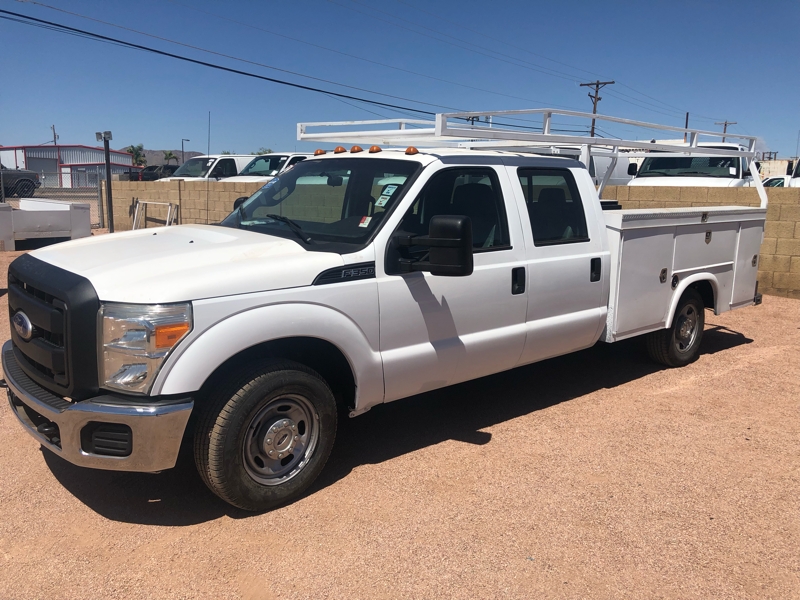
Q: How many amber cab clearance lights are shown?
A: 5